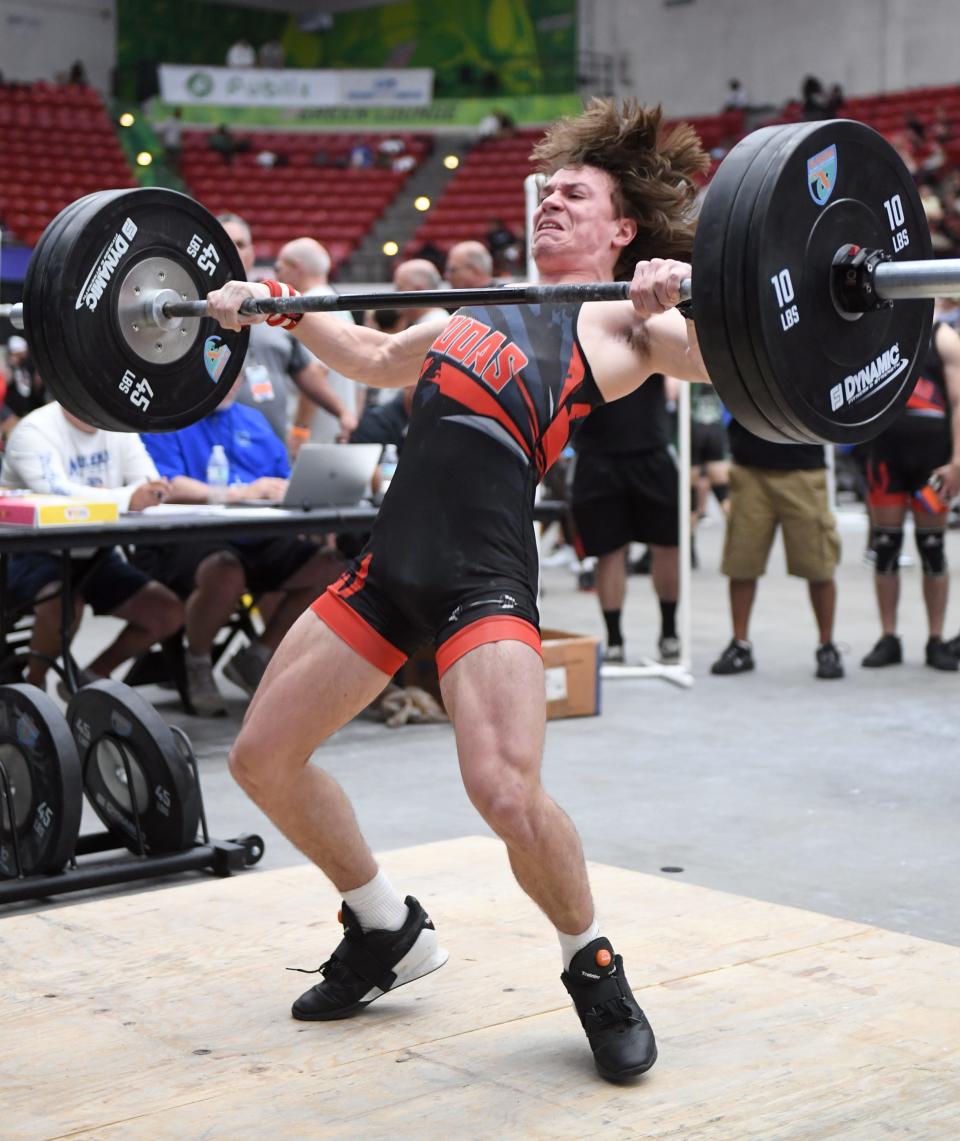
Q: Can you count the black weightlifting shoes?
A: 2